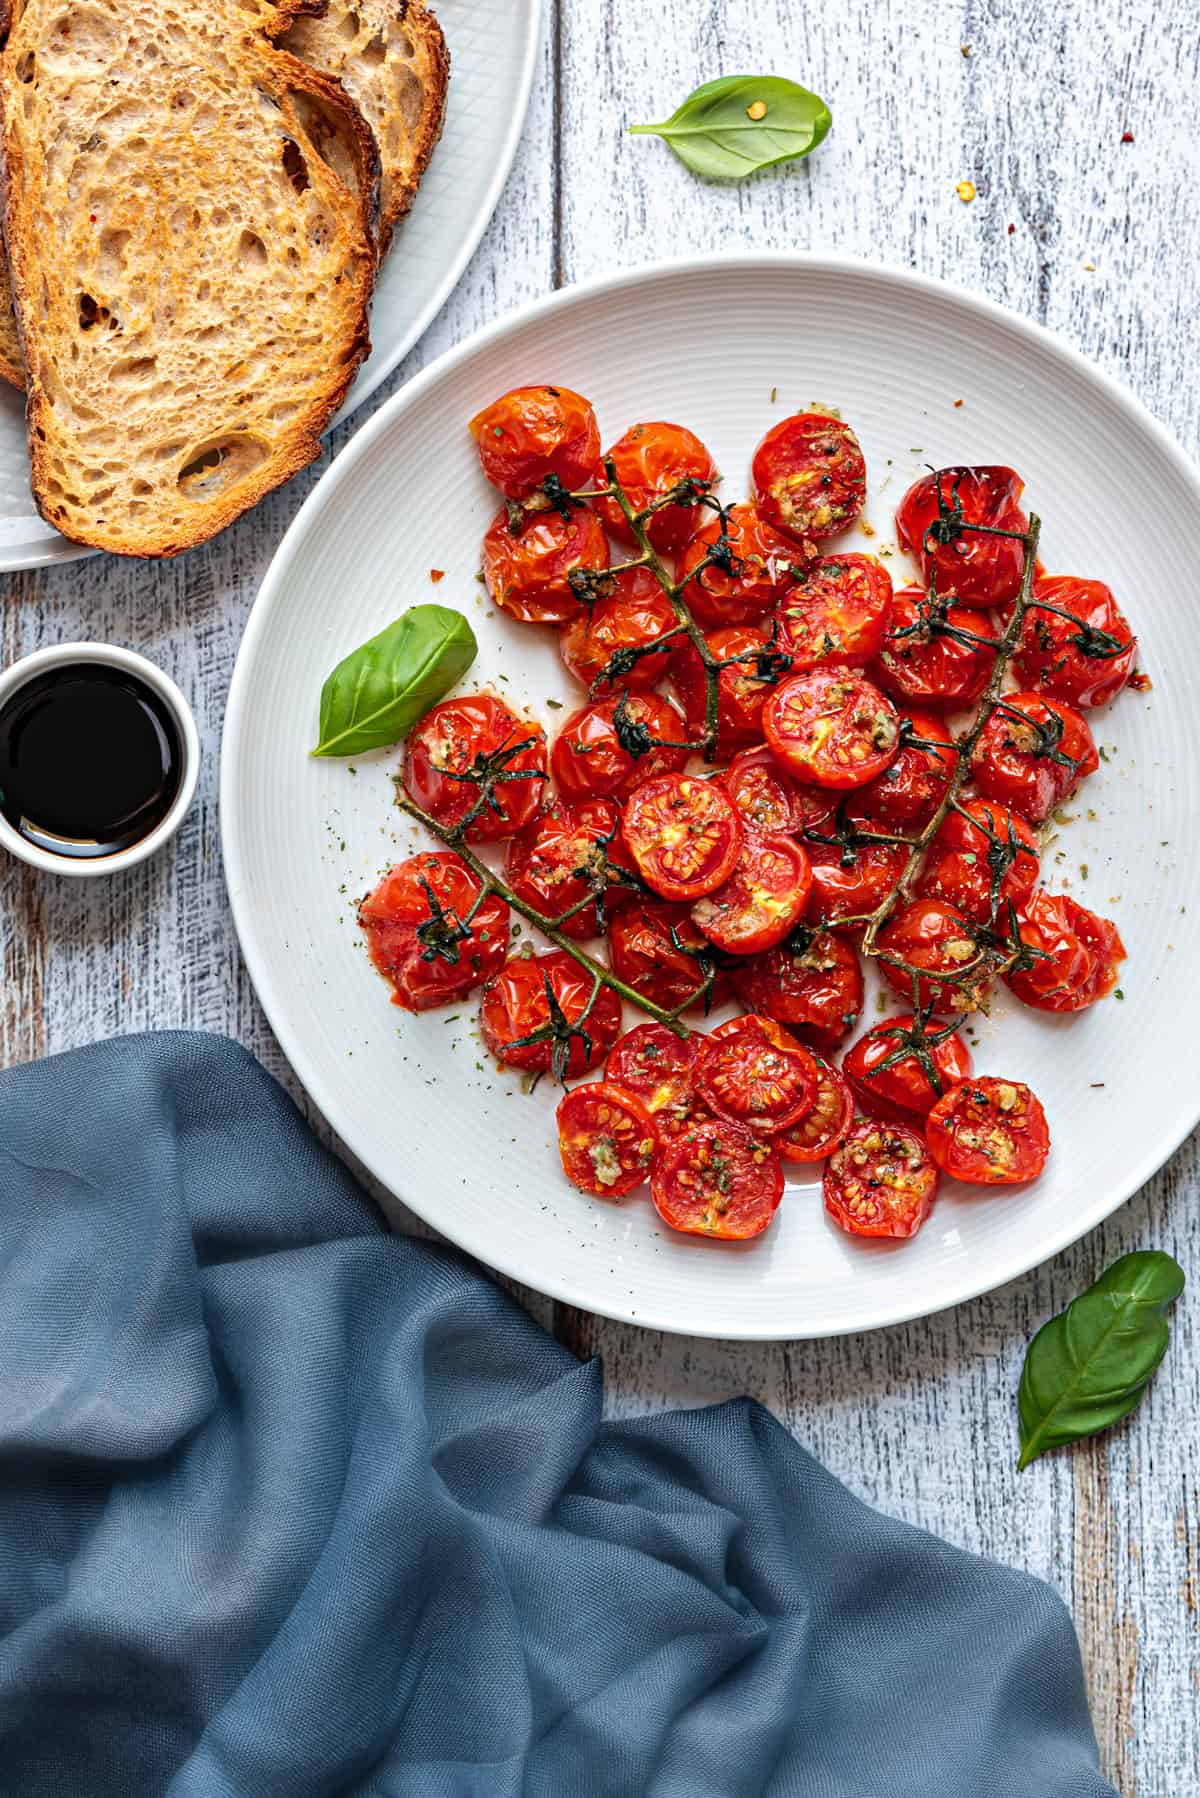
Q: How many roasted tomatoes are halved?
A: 13